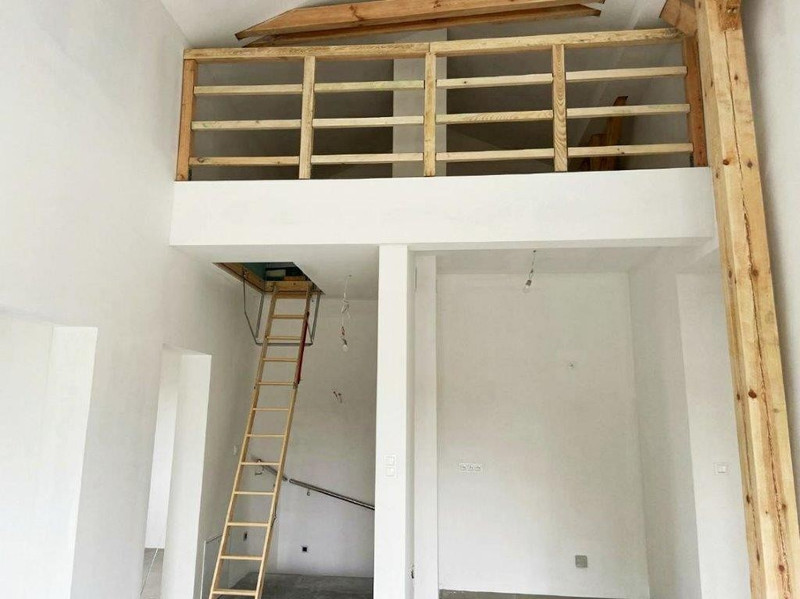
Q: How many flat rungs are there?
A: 11